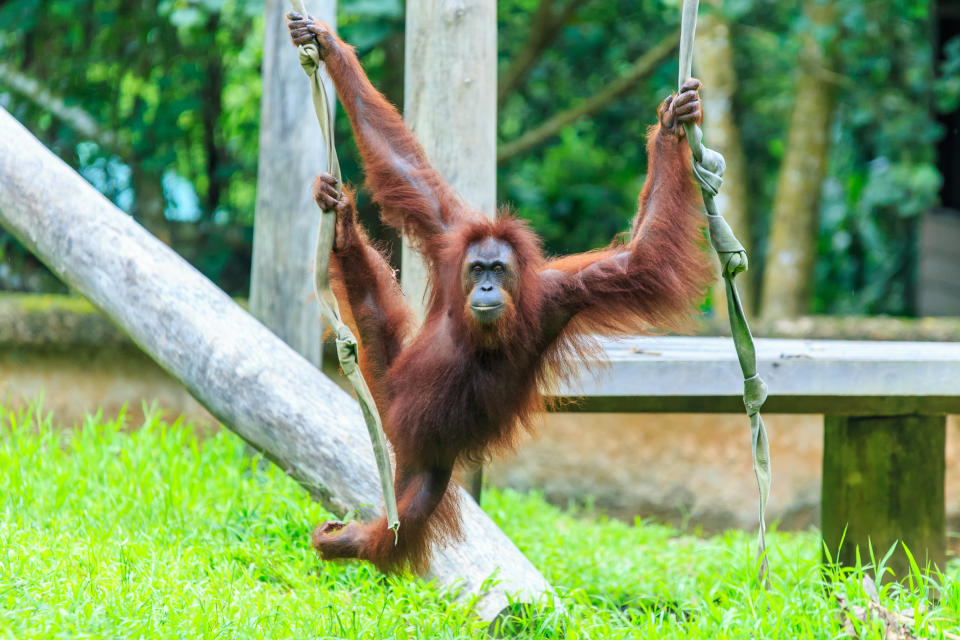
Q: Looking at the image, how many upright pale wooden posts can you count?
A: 2